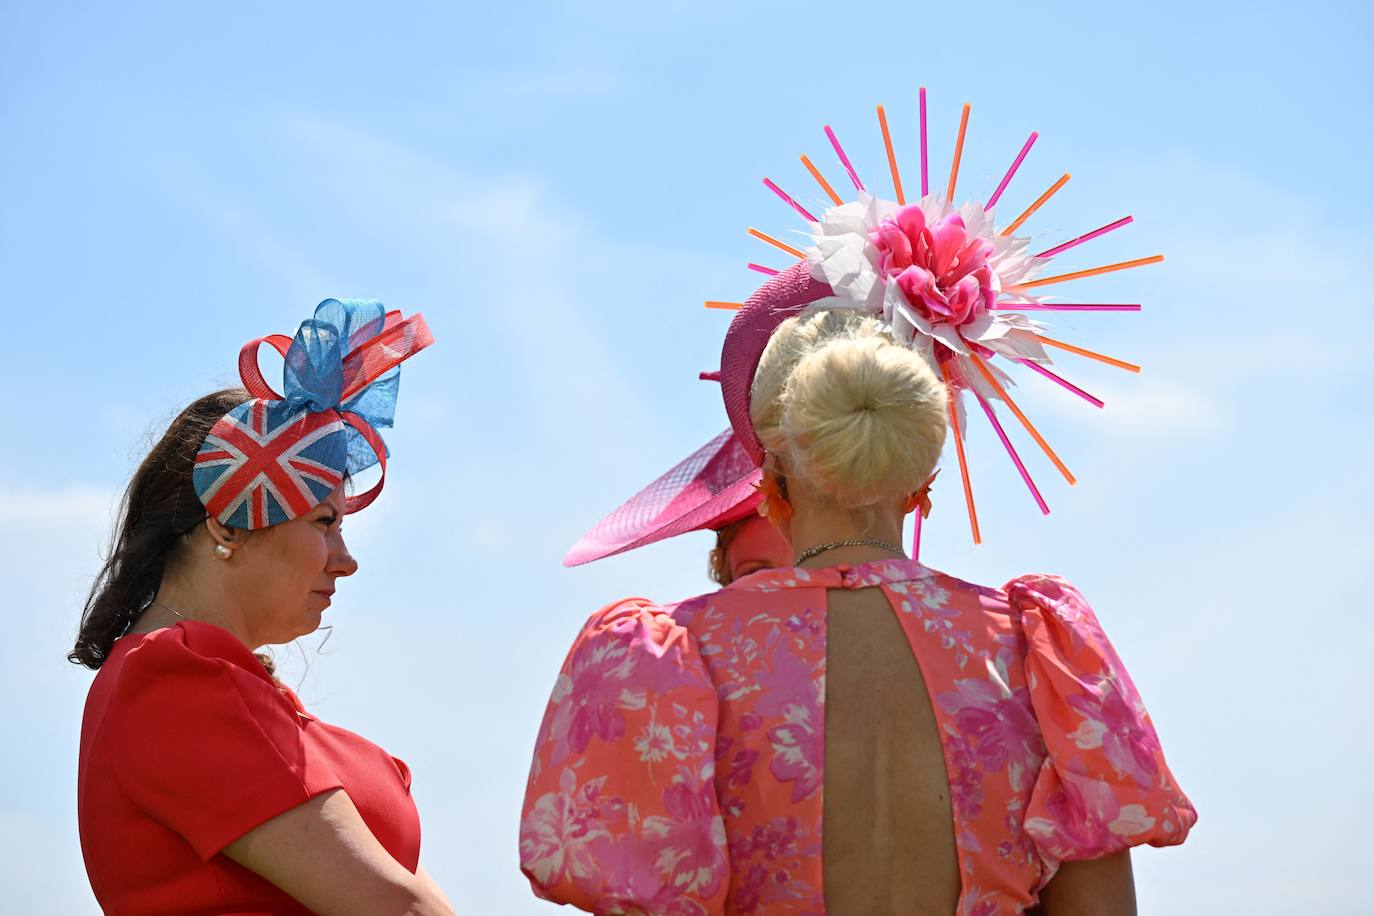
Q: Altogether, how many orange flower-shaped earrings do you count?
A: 2